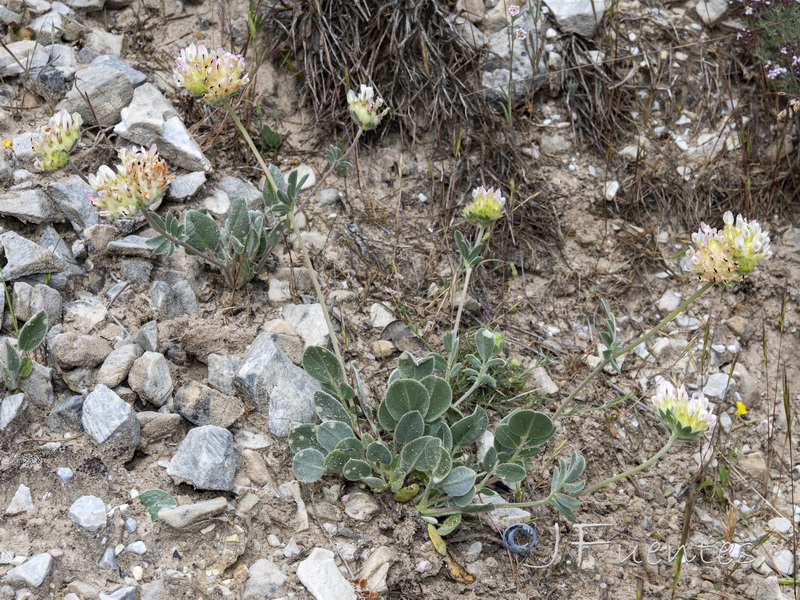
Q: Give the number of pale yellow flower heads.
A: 7